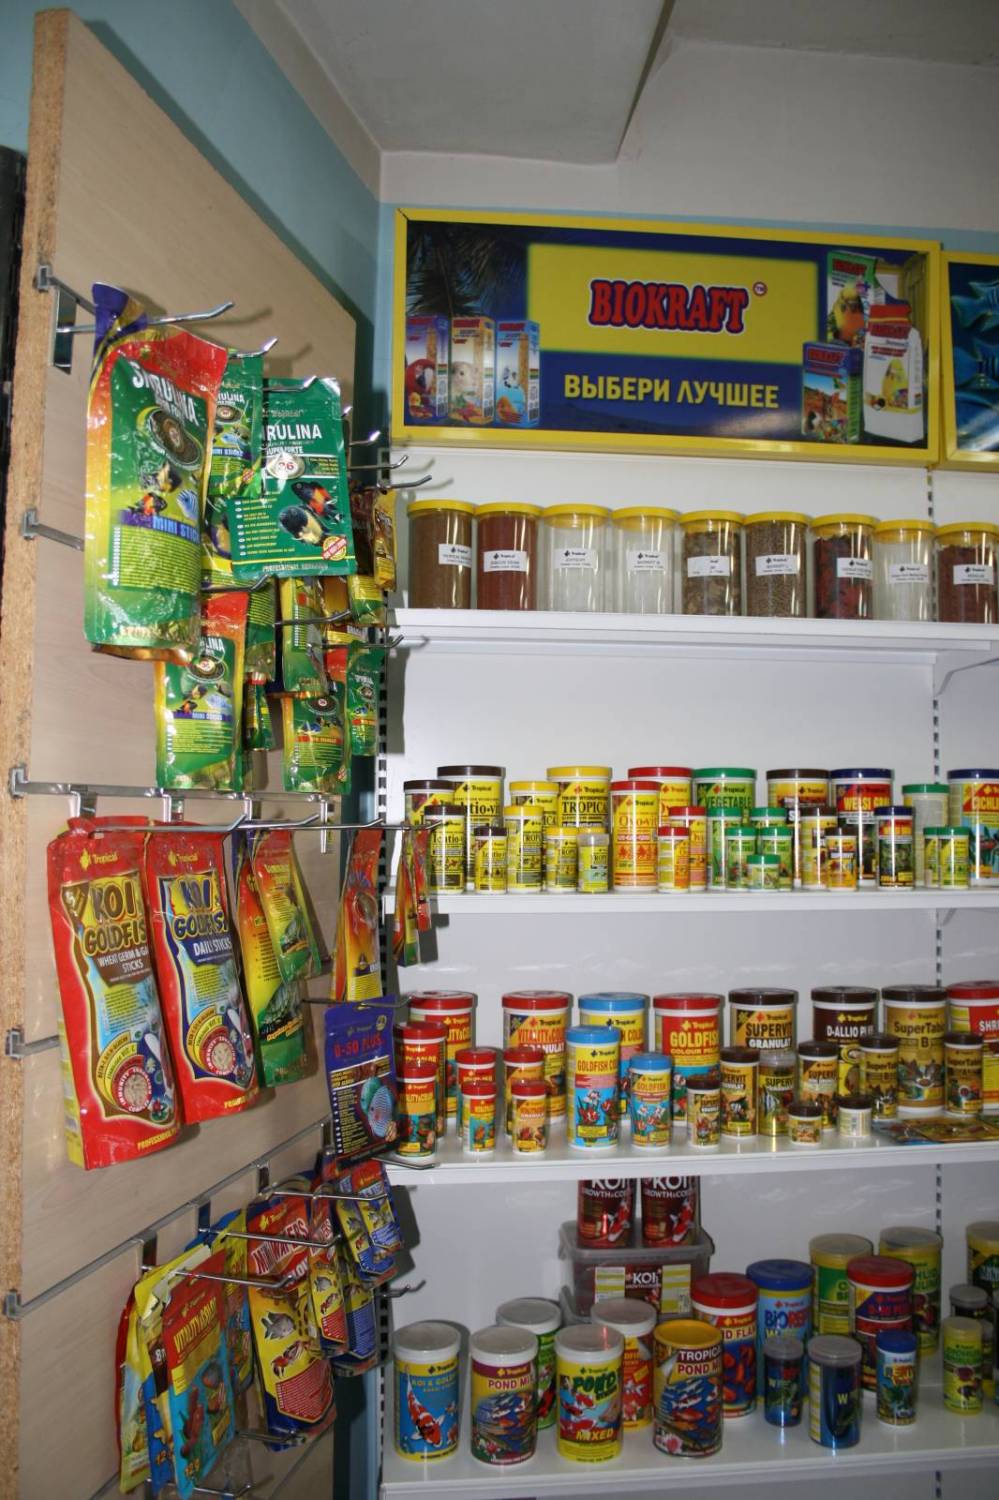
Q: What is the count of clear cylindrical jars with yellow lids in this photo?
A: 9